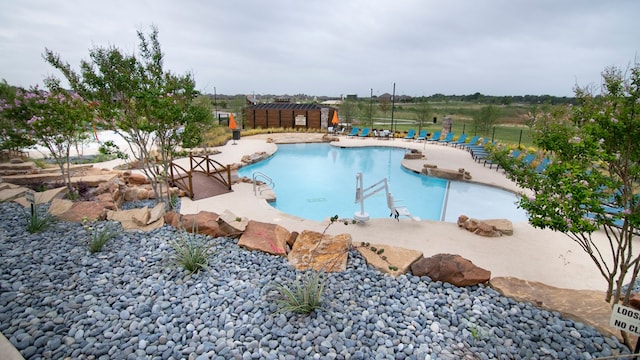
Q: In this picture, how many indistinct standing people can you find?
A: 0